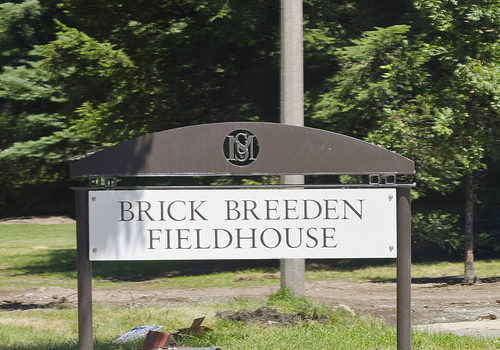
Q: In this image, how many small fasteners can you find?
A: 4